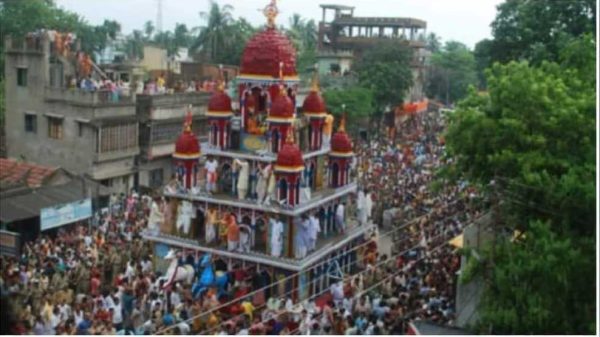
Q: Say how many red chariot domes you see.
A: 7